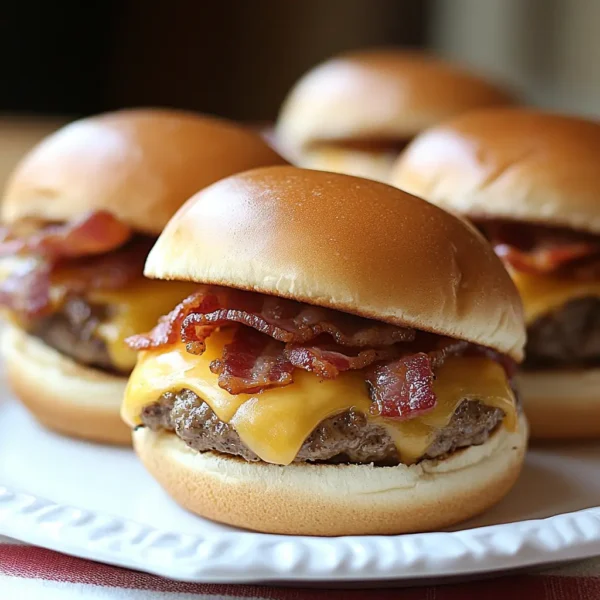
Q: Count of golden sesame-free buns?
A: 4